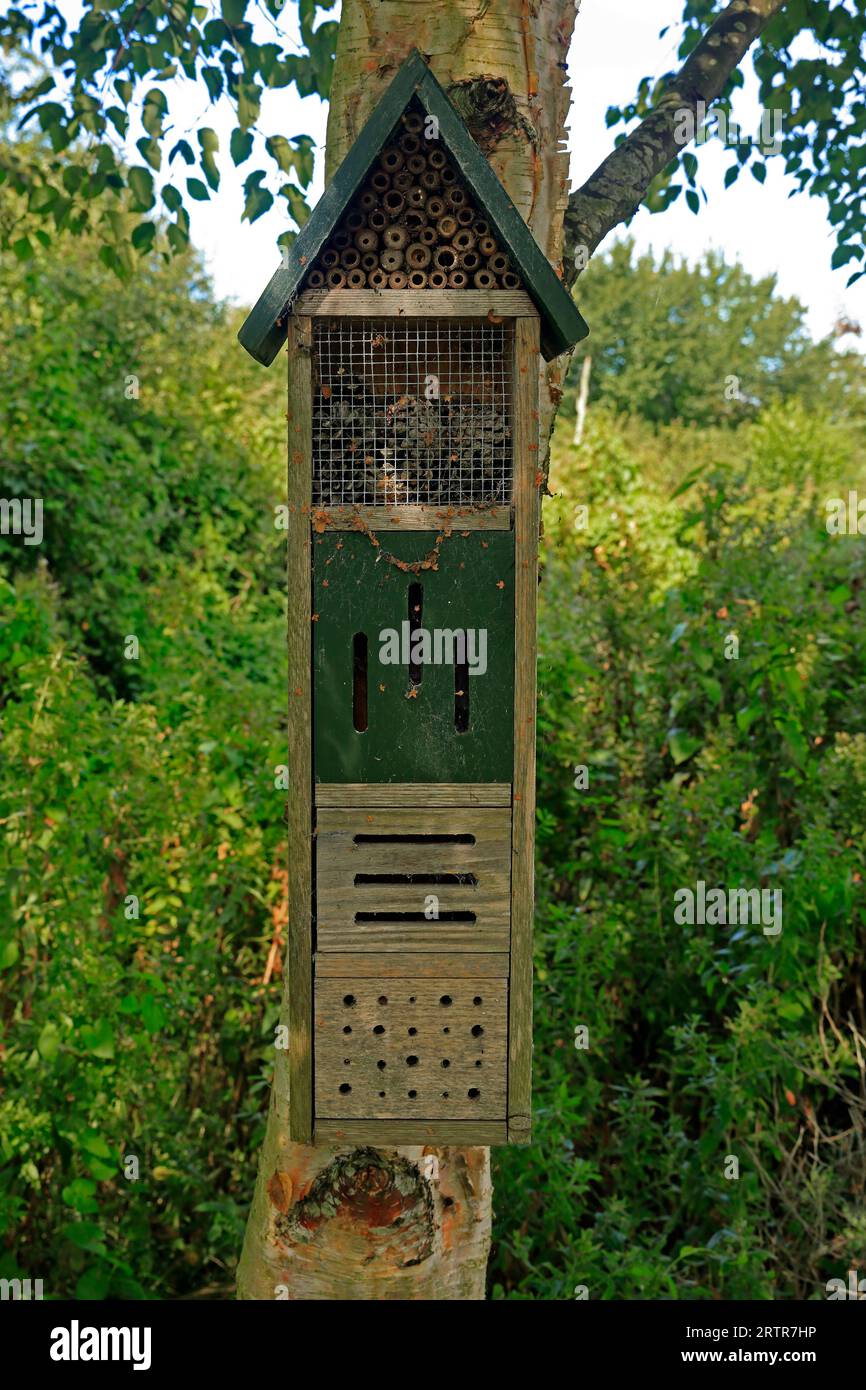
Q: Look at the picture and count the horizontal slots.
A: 3